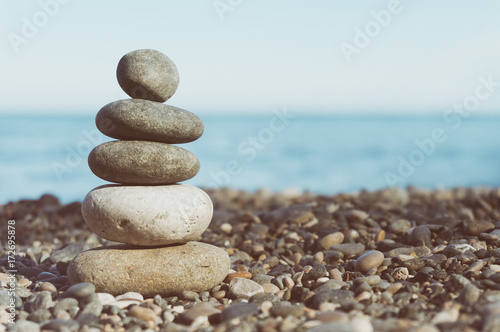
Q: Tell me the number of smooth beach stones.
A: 5